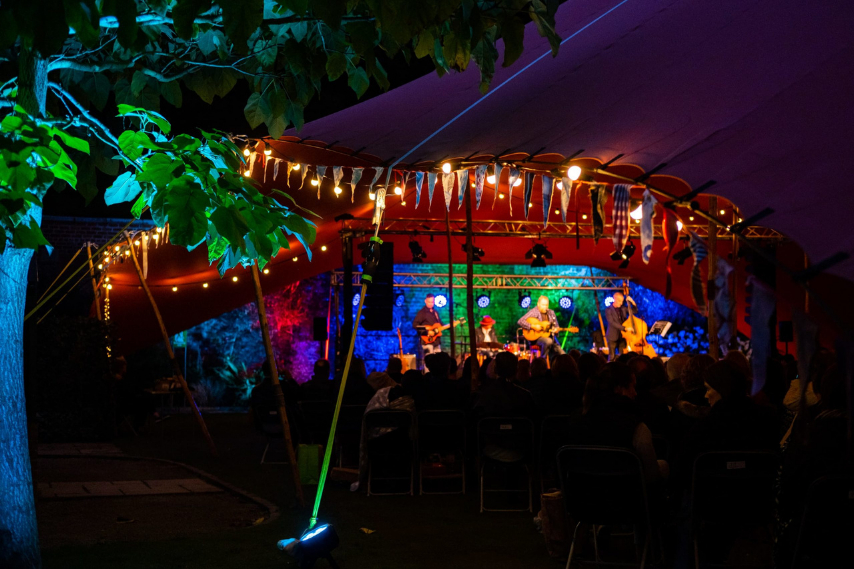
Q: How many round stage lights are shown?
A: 7